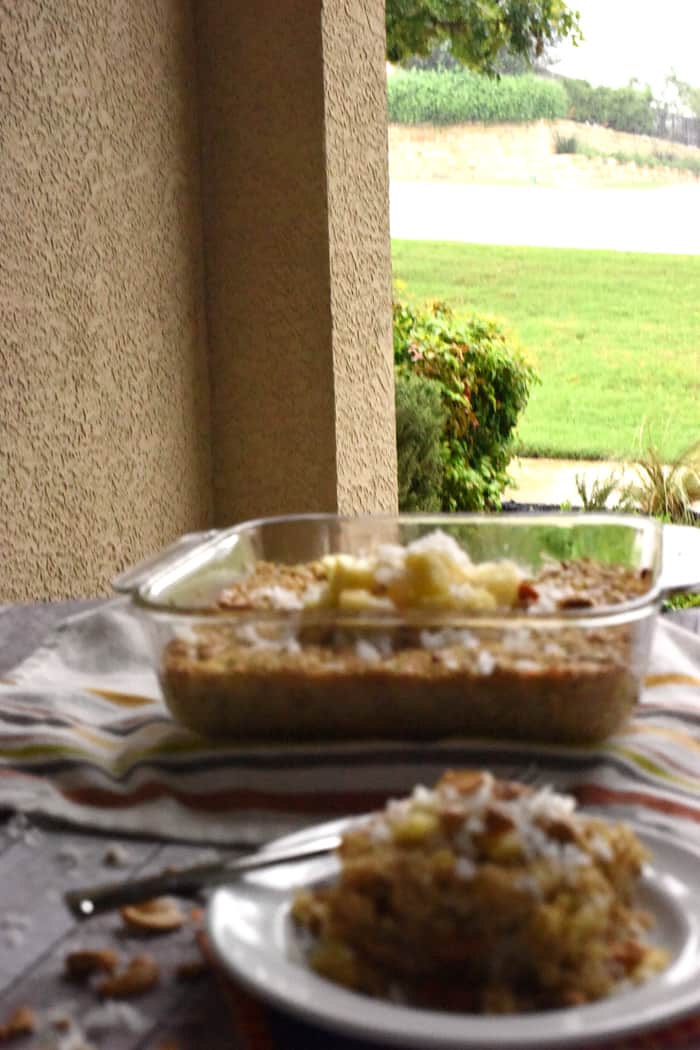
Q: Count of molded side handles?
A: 2